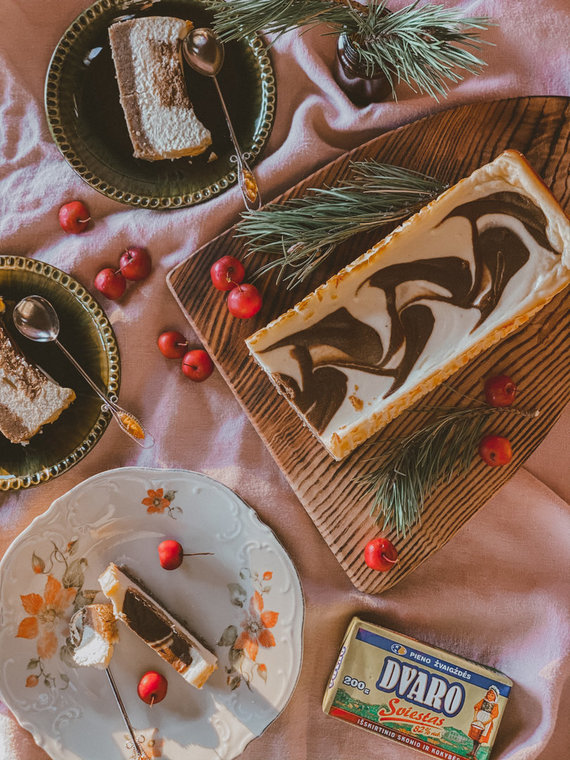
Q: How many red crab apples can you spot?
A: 12